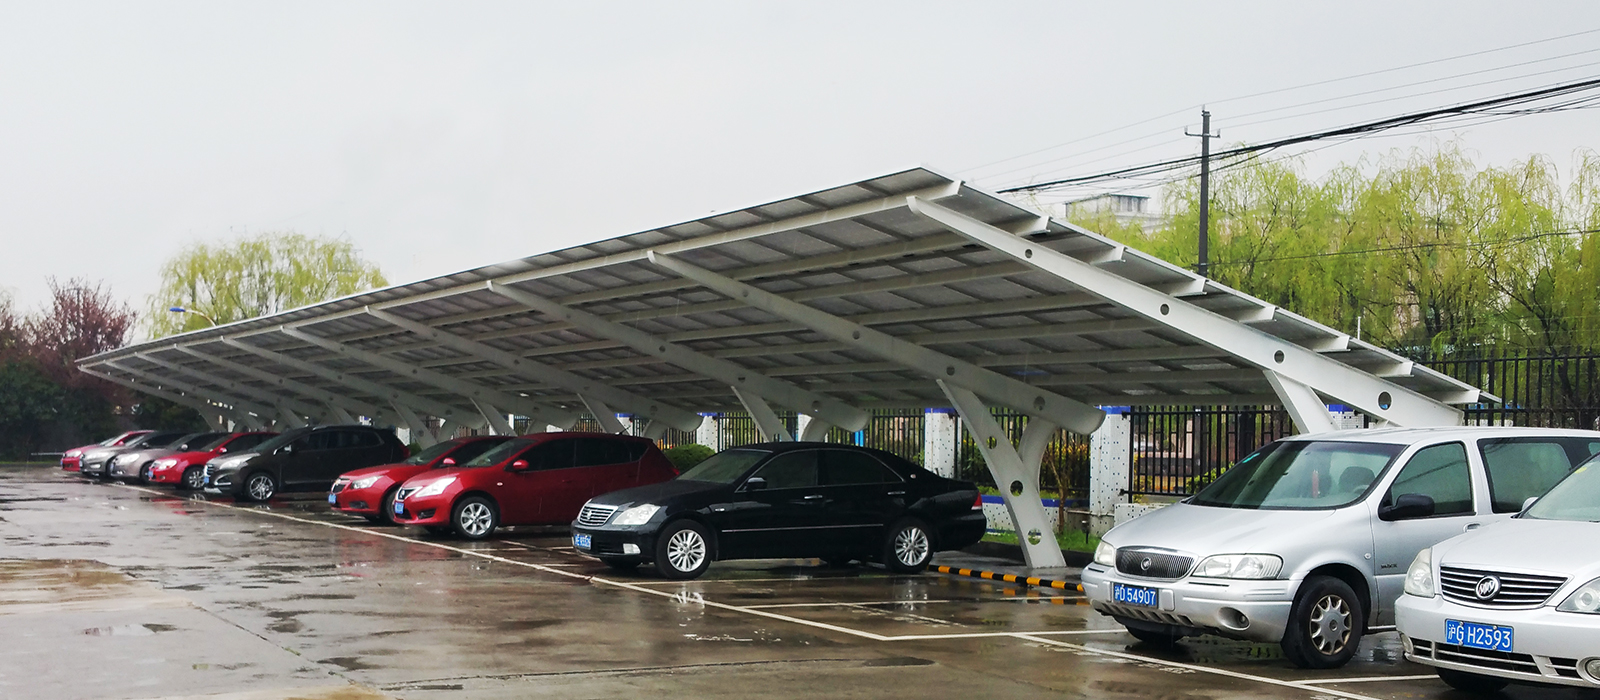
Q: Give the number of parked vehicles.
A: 10